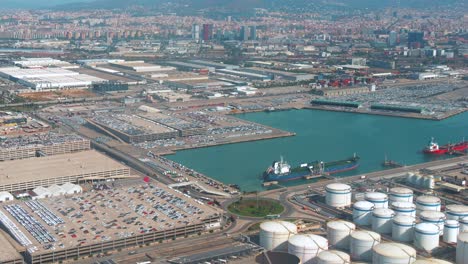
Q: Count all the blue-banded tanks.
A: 13